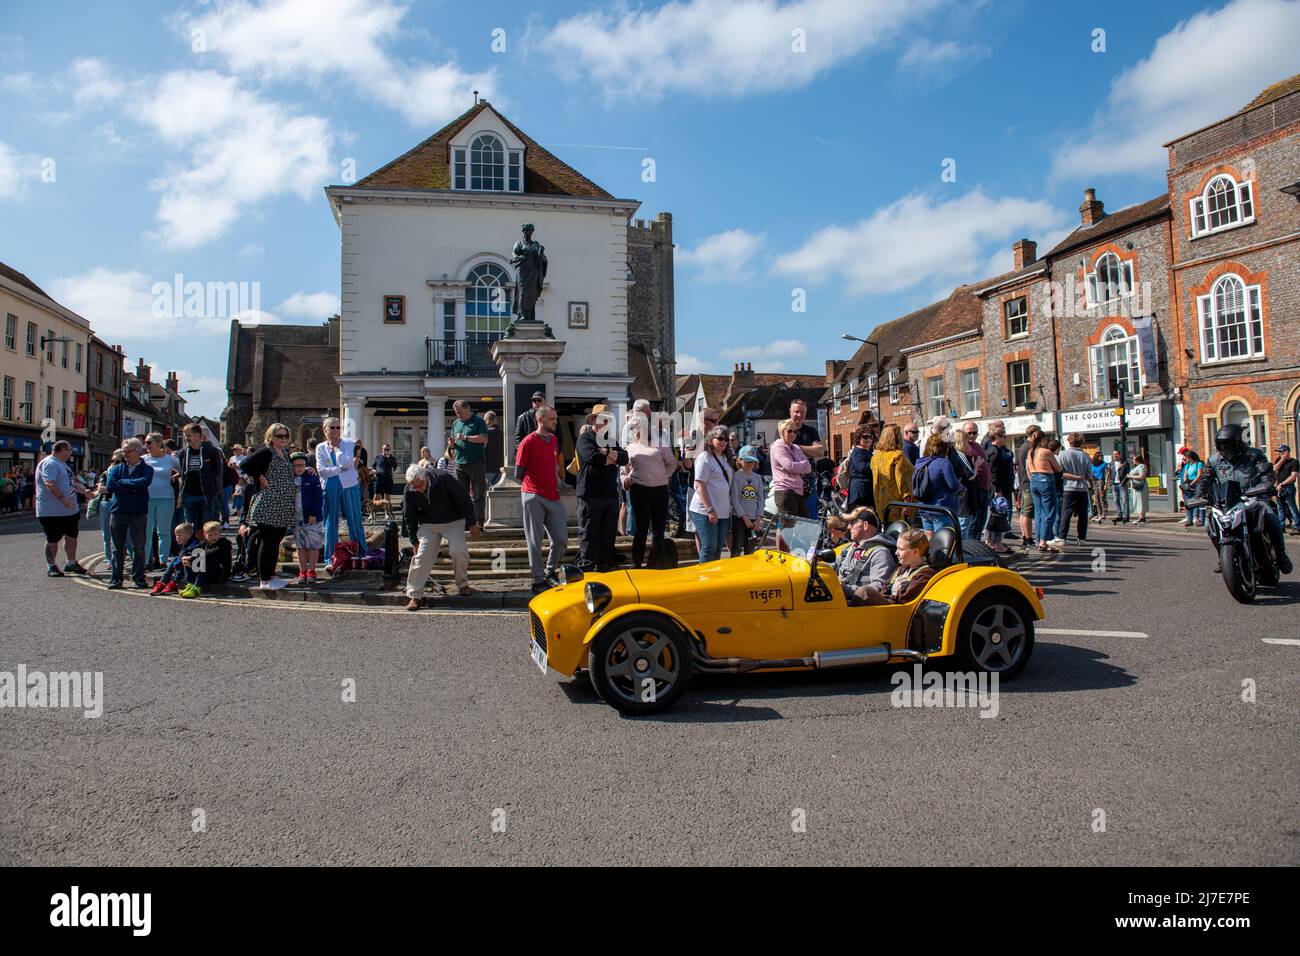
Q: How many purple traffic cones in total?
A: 0